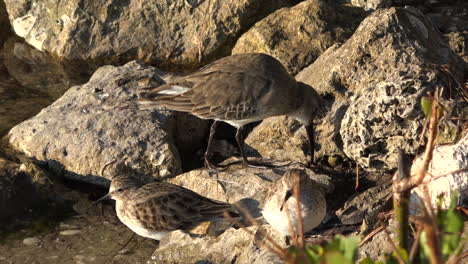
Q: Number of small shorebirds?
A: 3